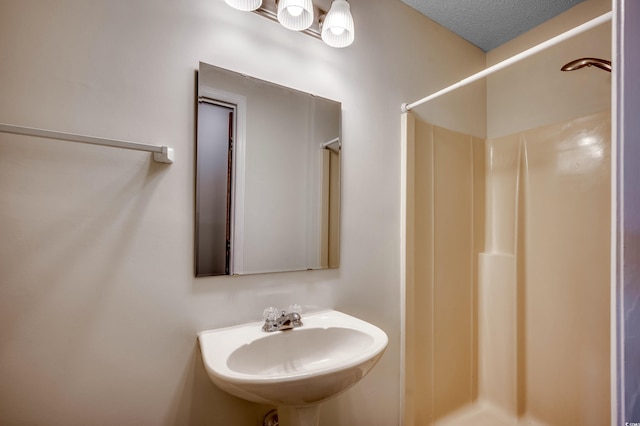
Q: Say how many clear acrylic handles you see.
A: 2